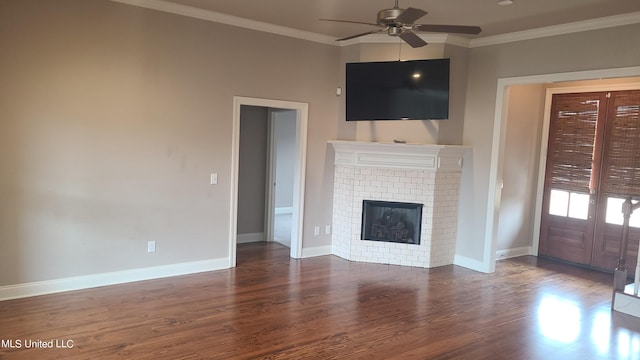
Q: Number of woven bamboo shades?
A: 2